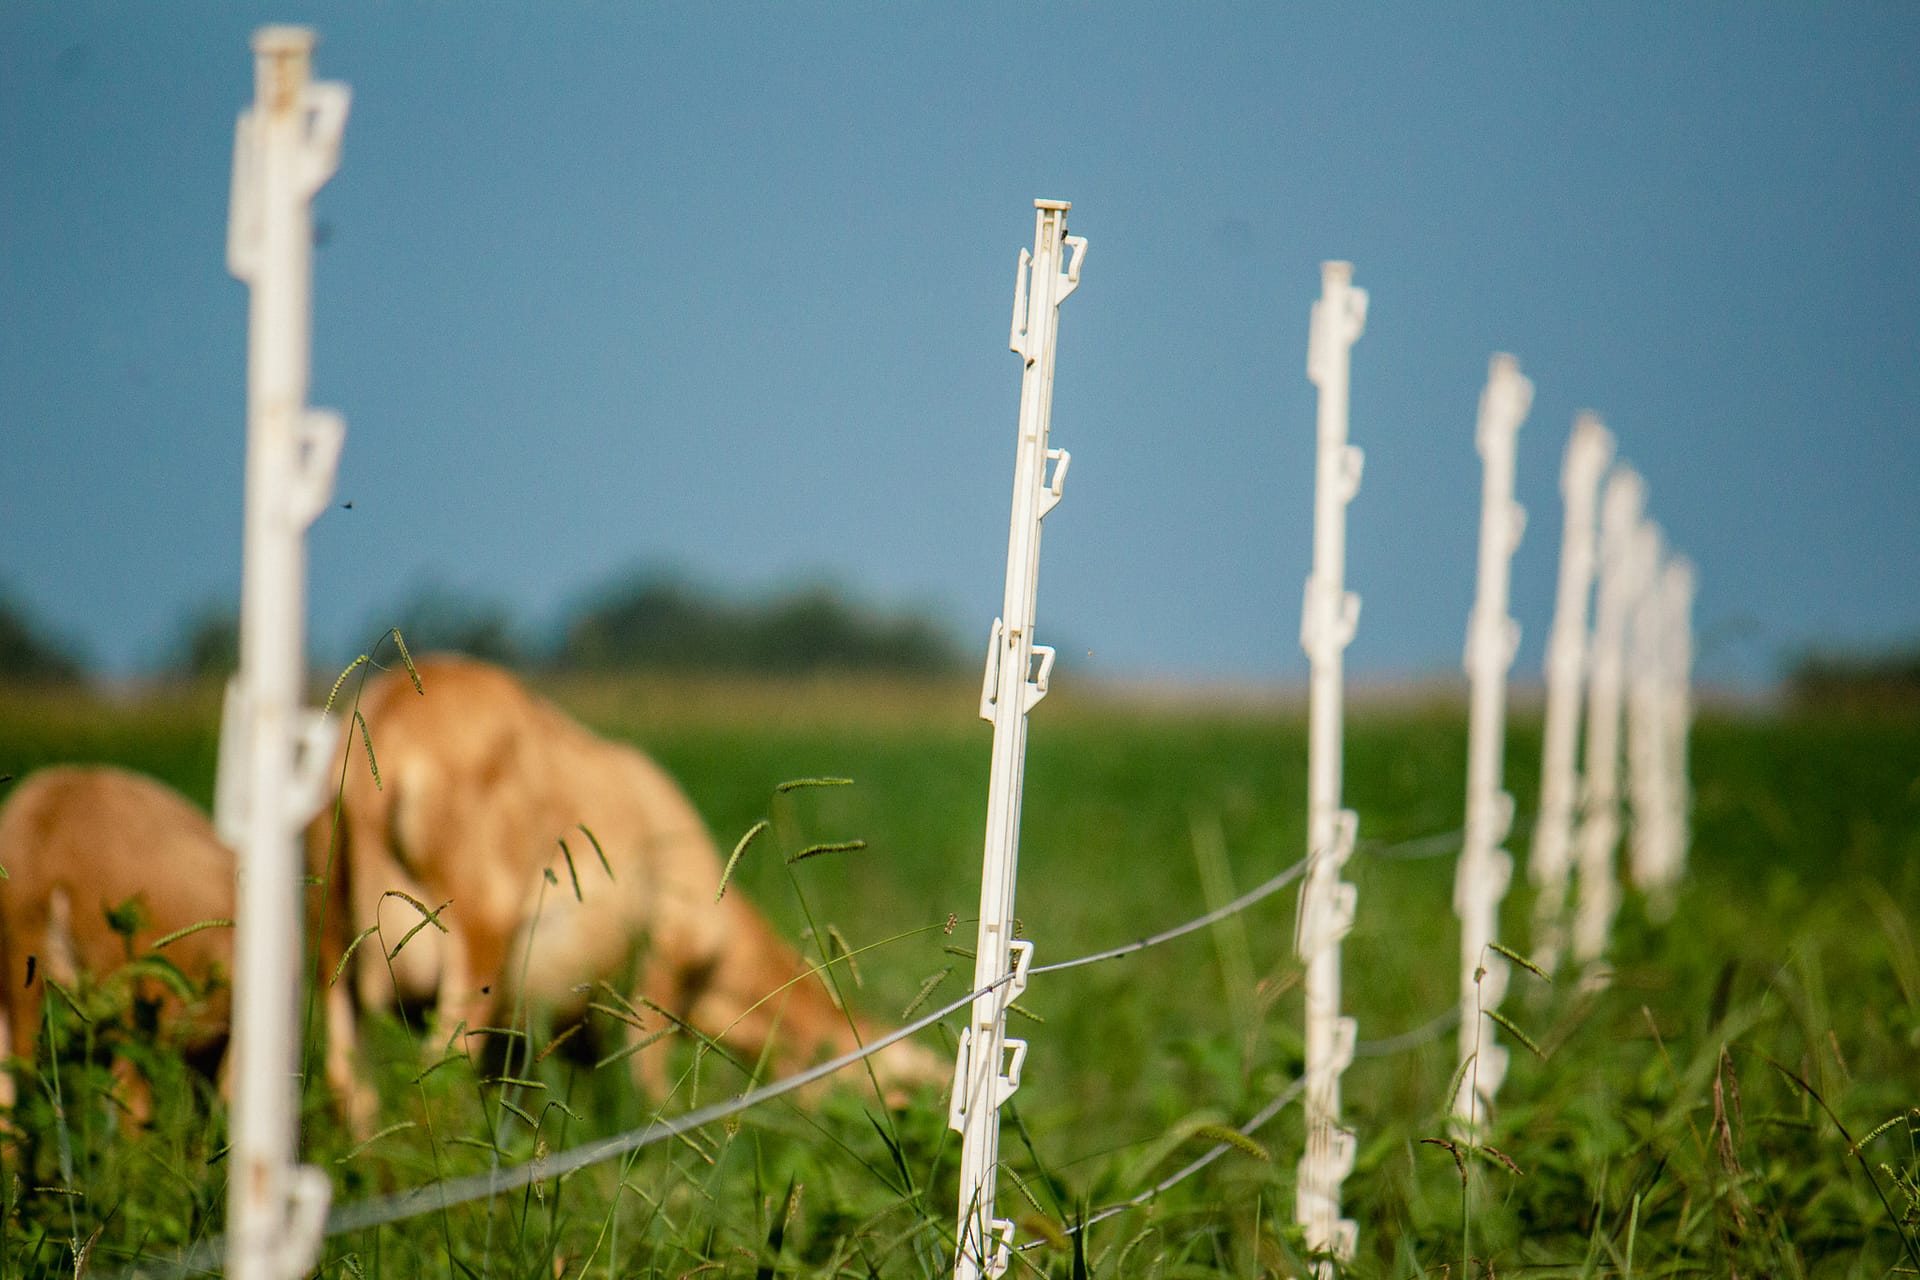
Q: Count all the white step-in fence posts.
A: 8